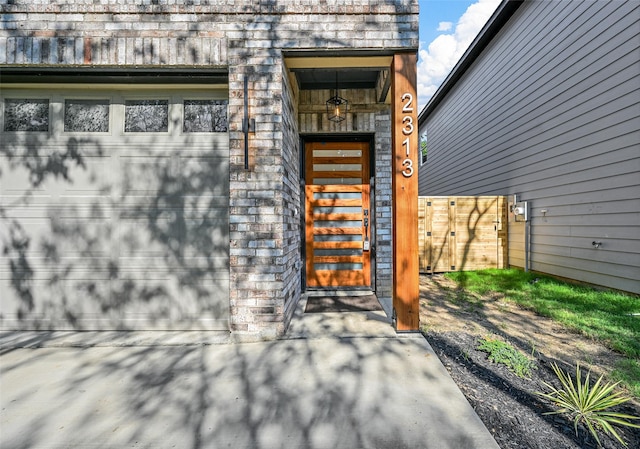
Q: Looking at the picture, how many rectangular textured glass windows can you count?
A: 4